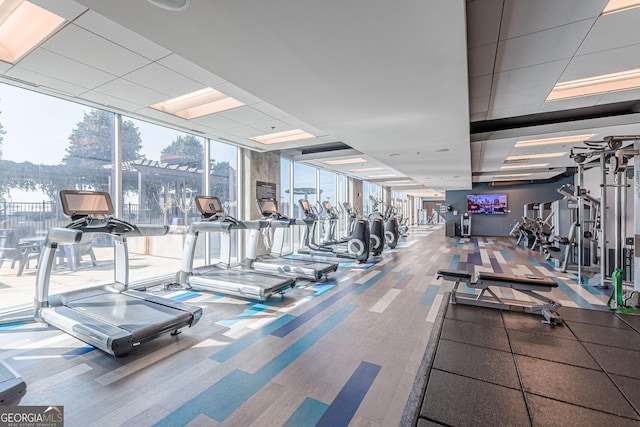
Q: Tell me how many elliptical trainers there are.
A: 3